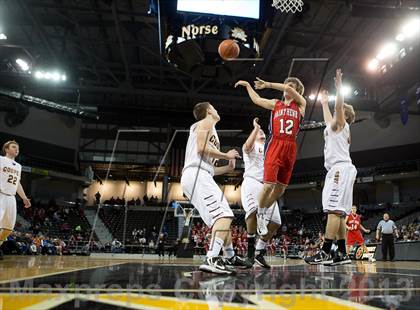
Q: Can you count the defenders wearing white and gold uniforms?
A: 4